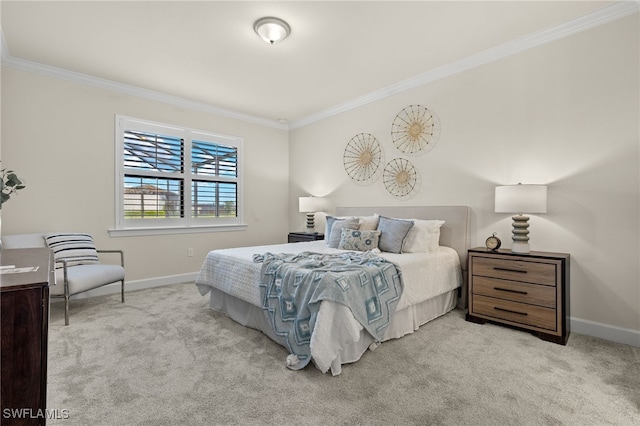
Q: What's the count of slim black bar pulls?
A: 3